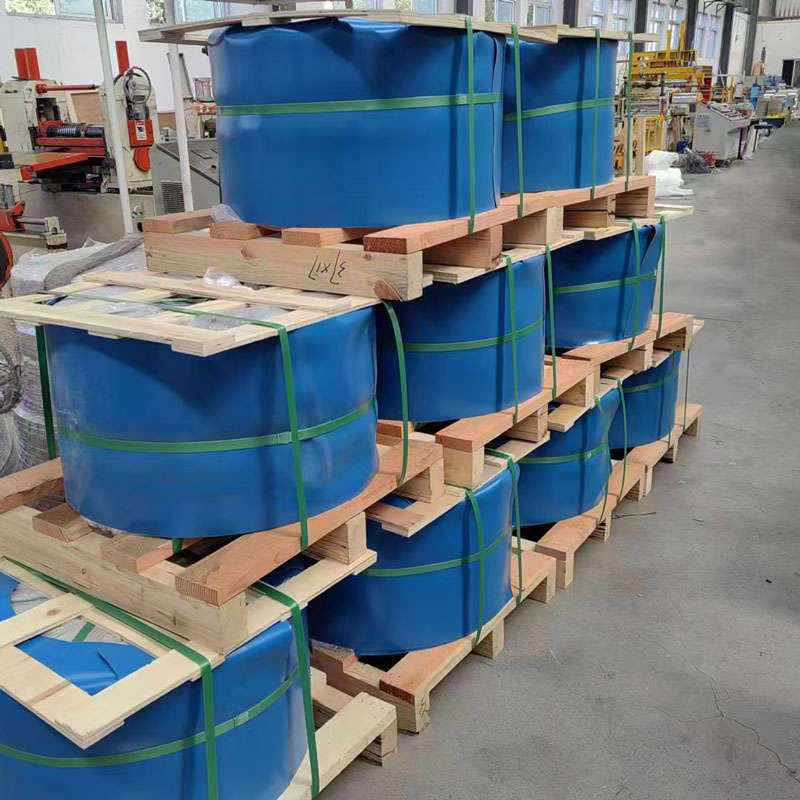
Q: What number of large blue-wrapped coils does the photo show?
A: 9